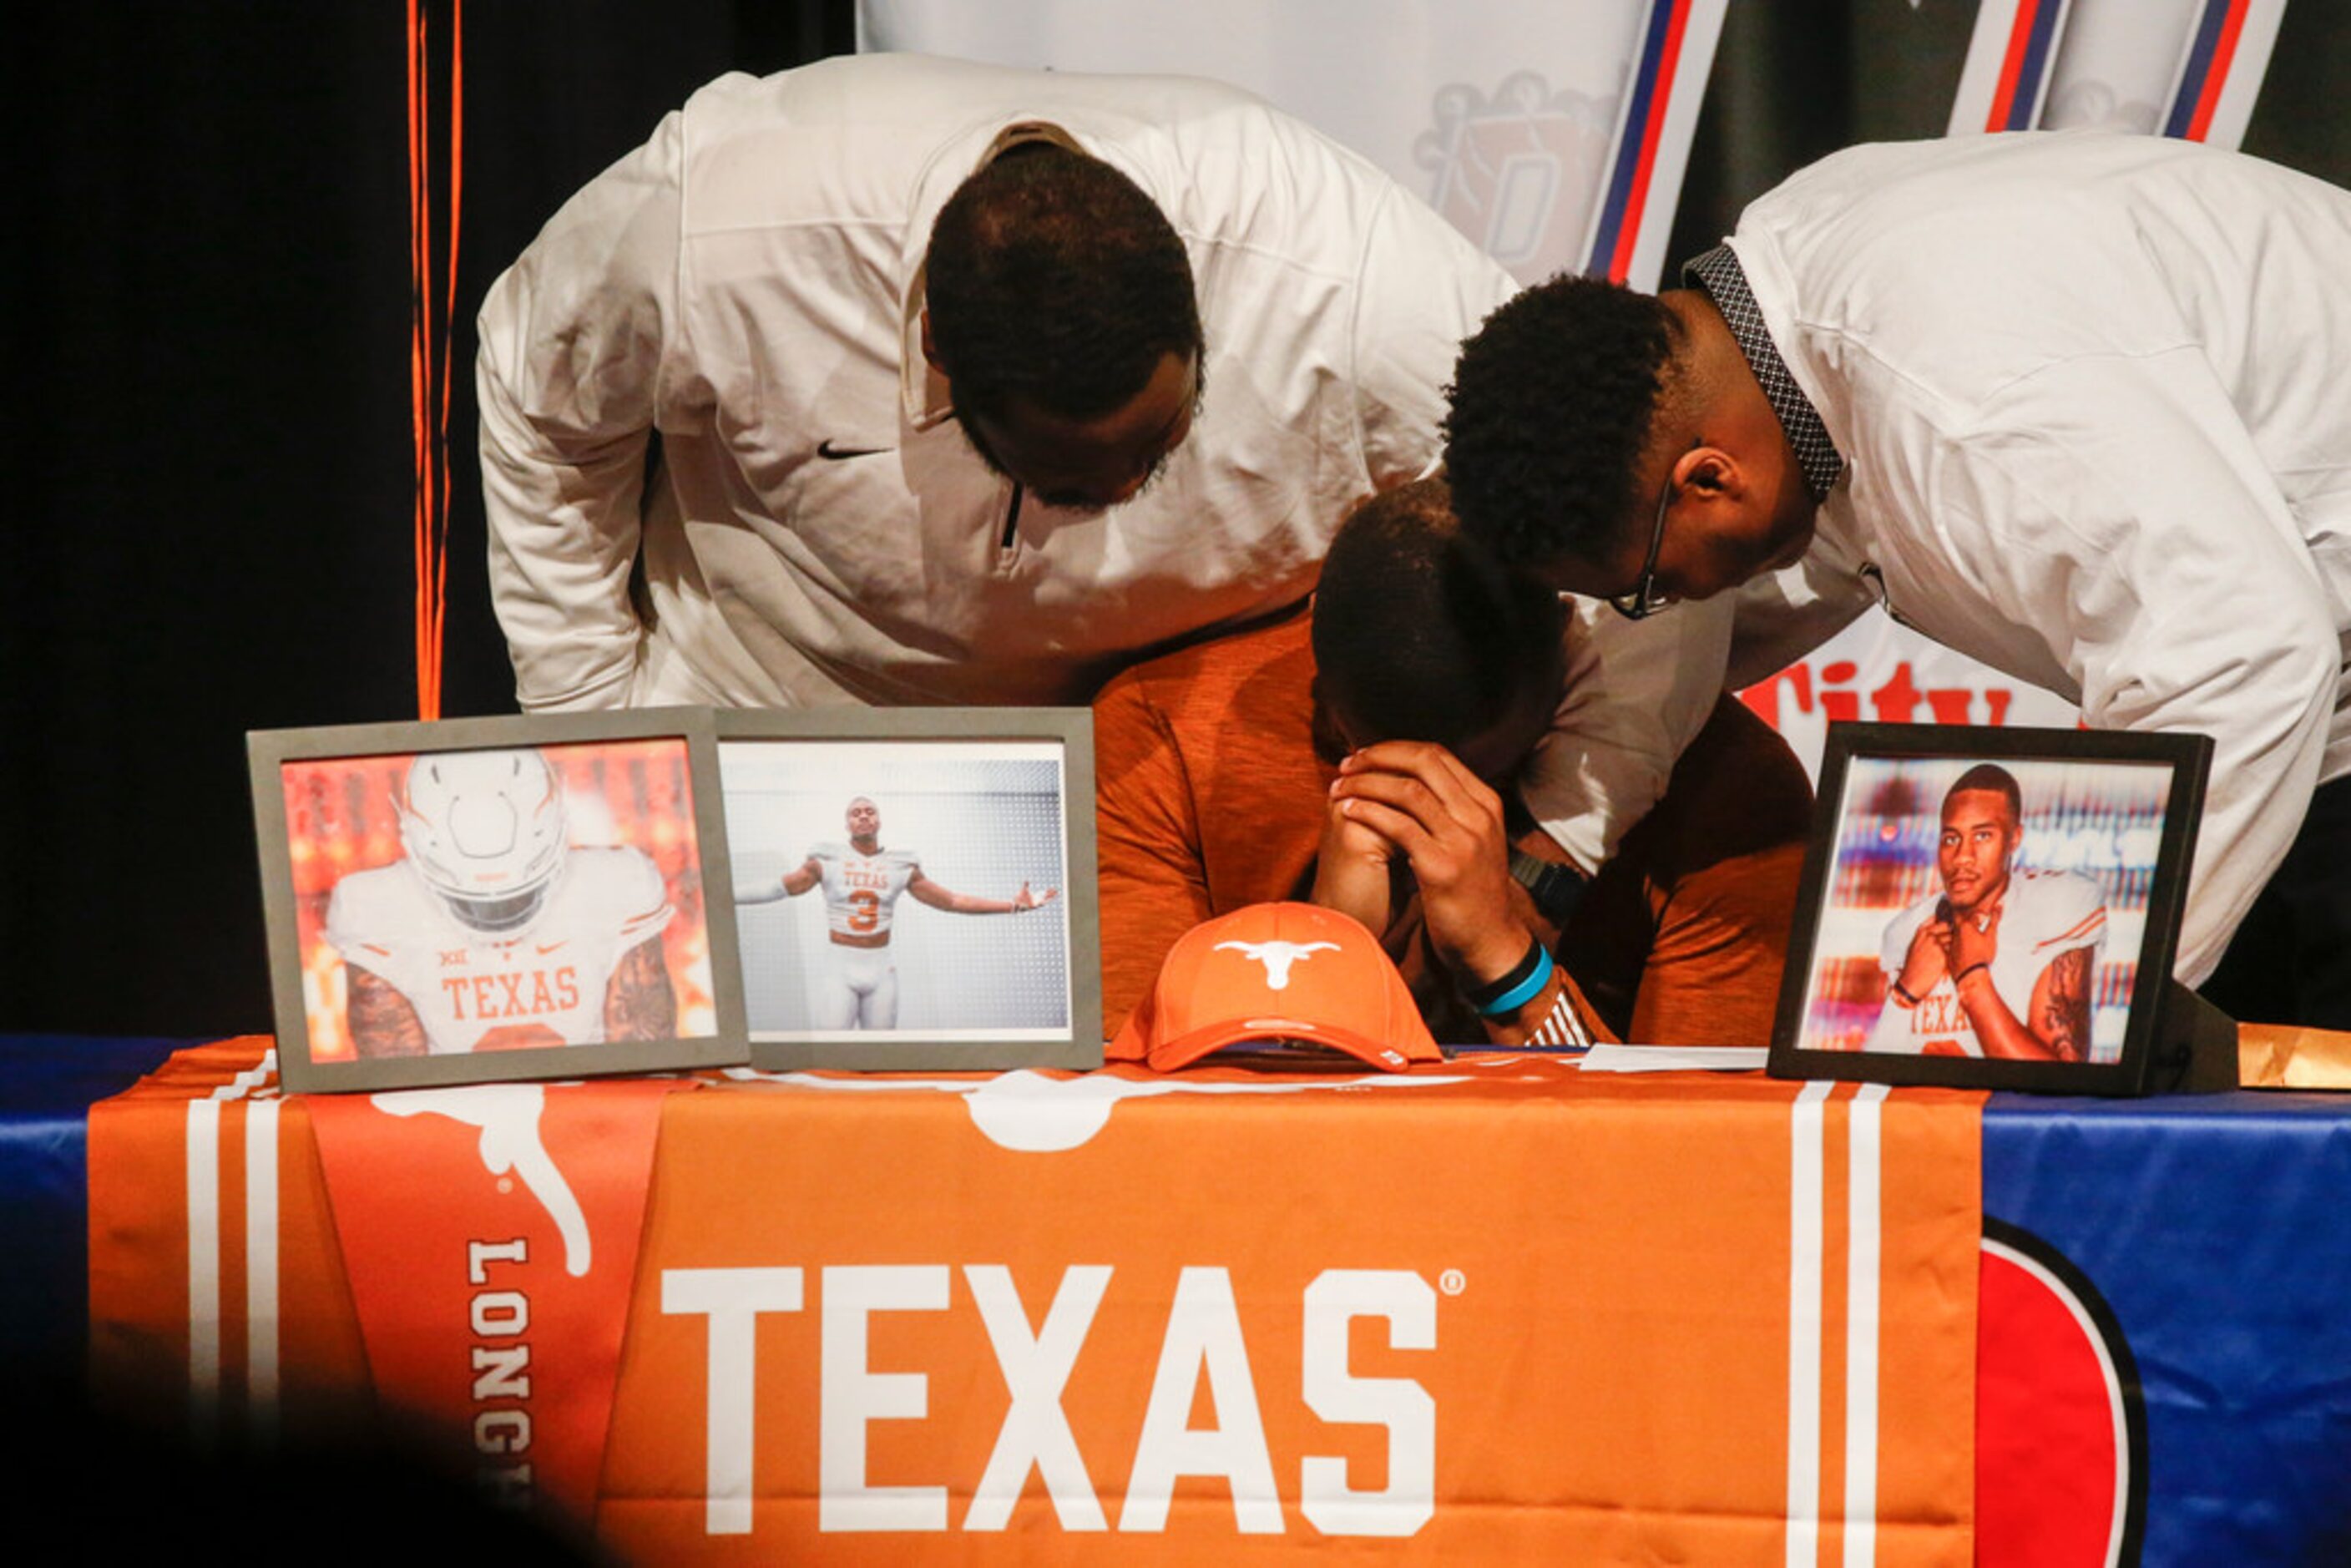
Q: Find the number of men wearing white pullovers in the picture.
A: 2